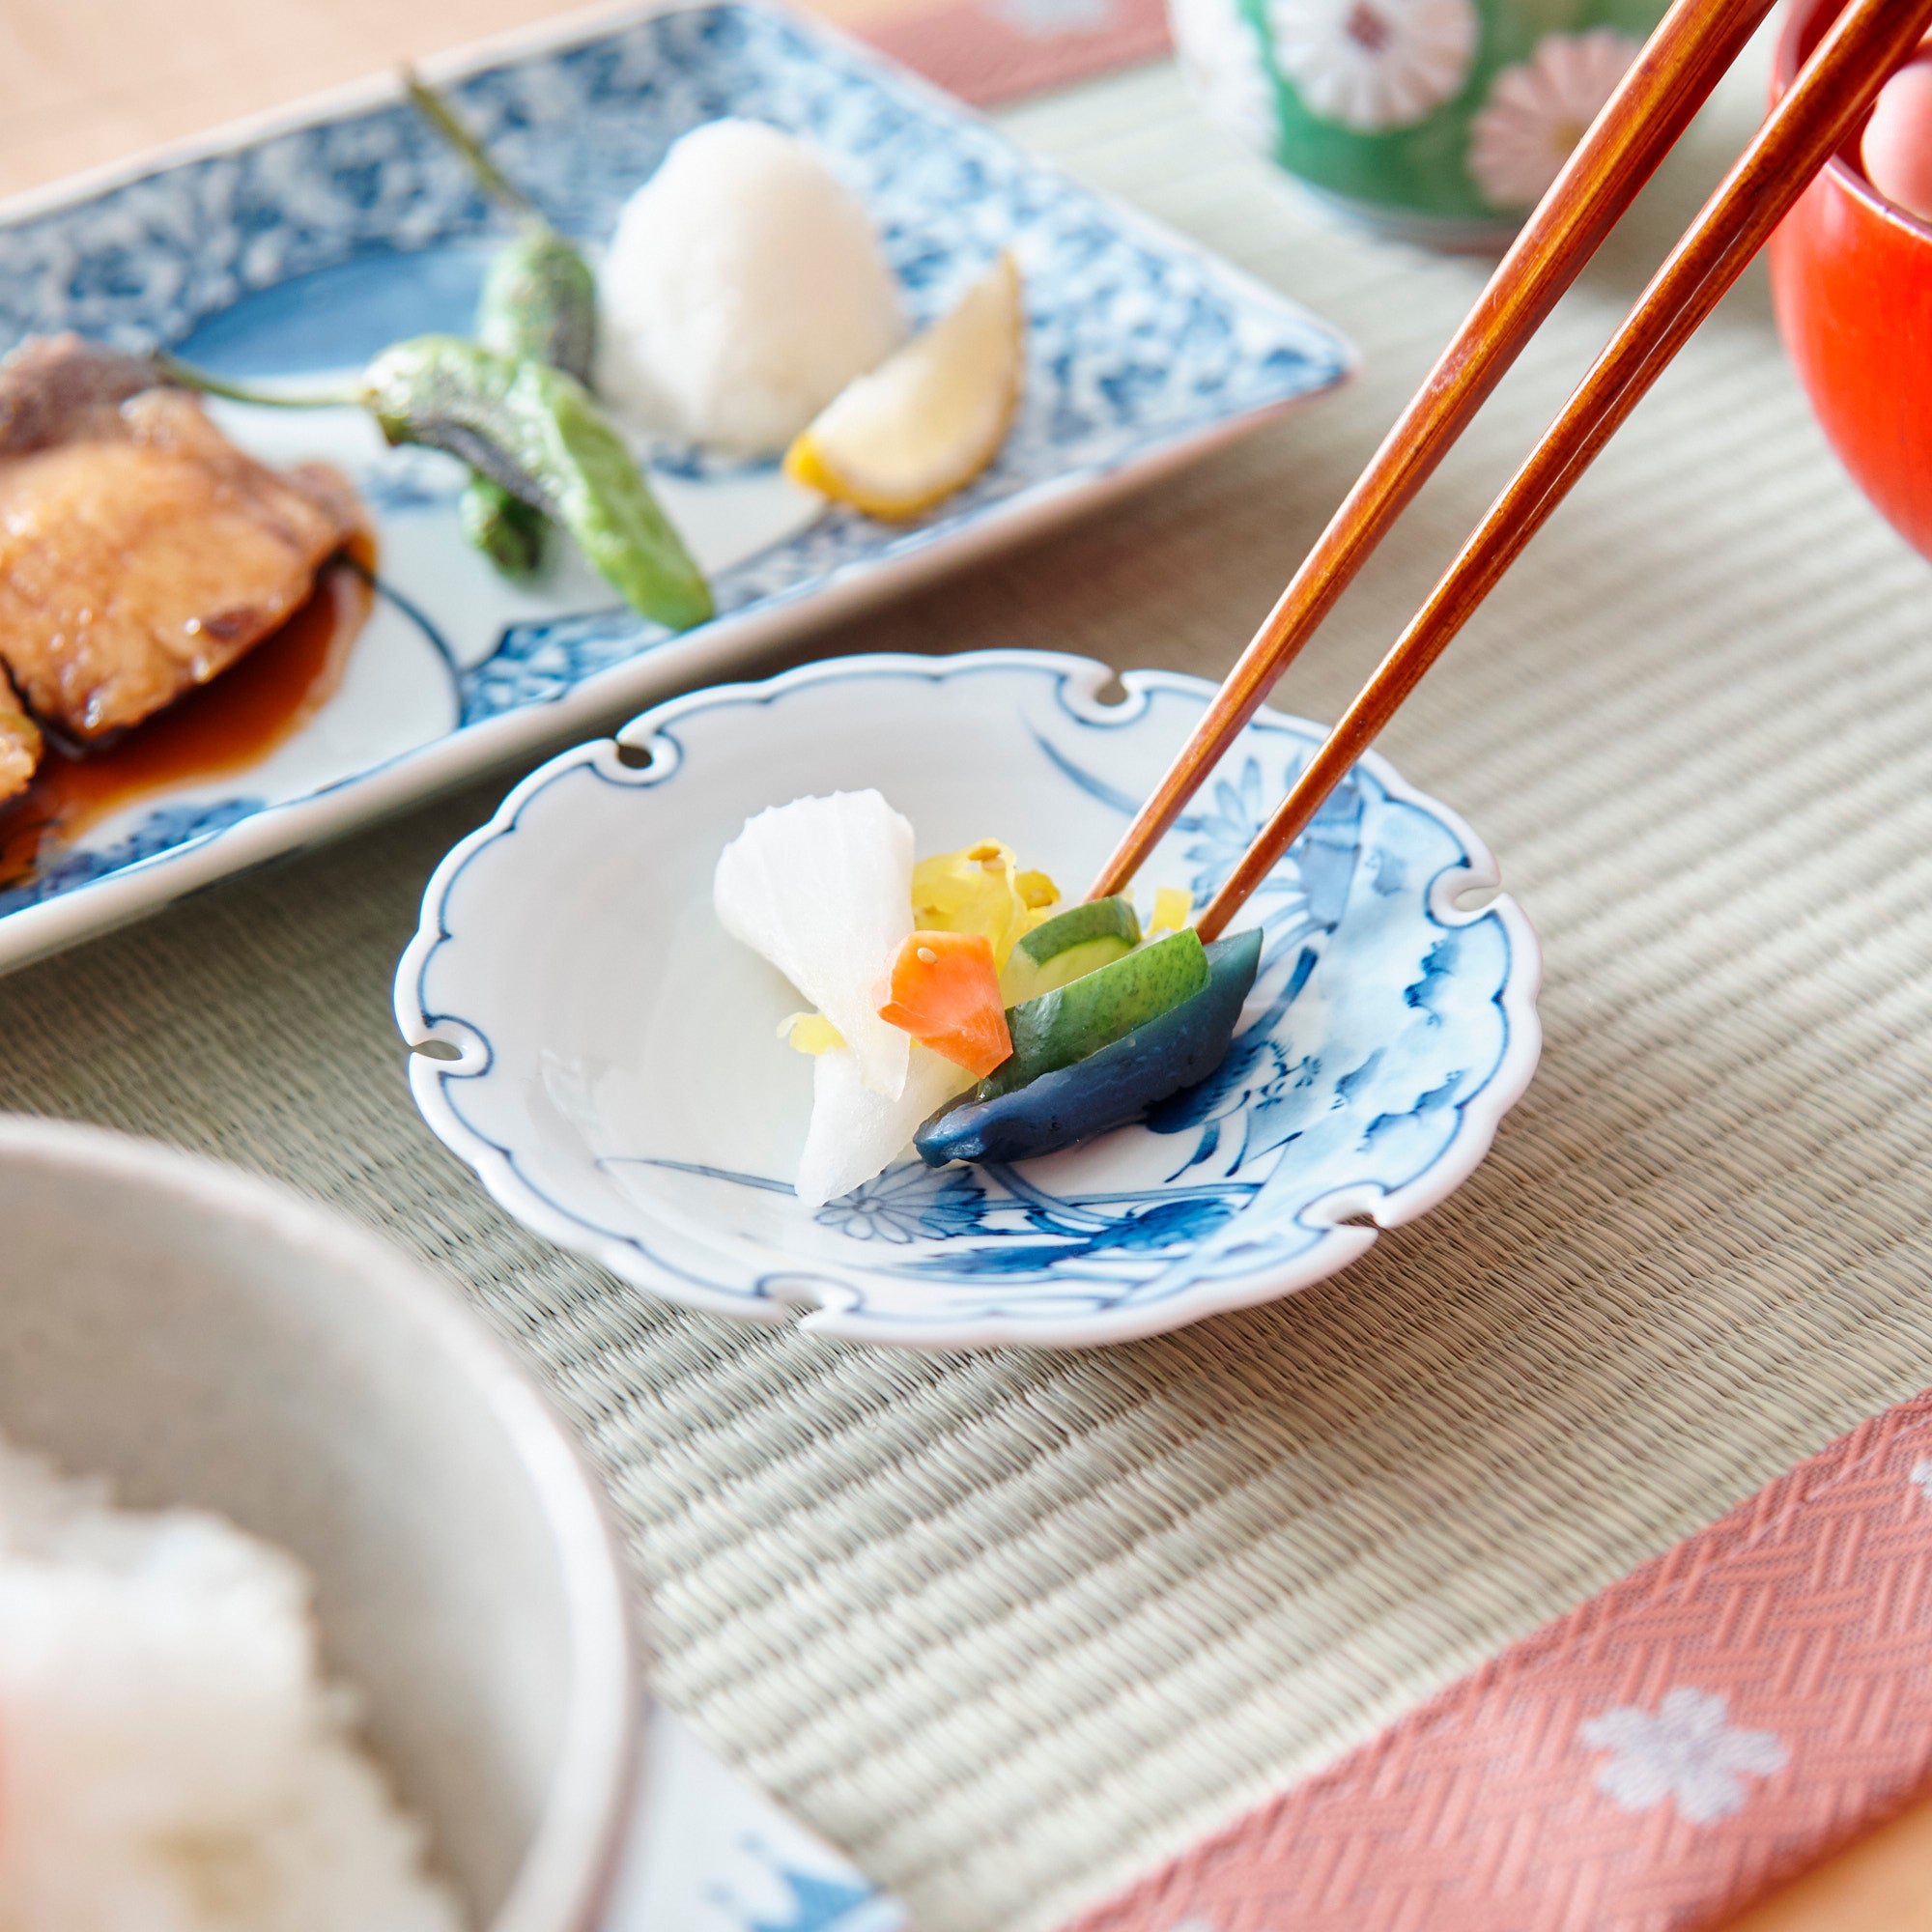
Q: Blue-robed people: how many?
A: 0